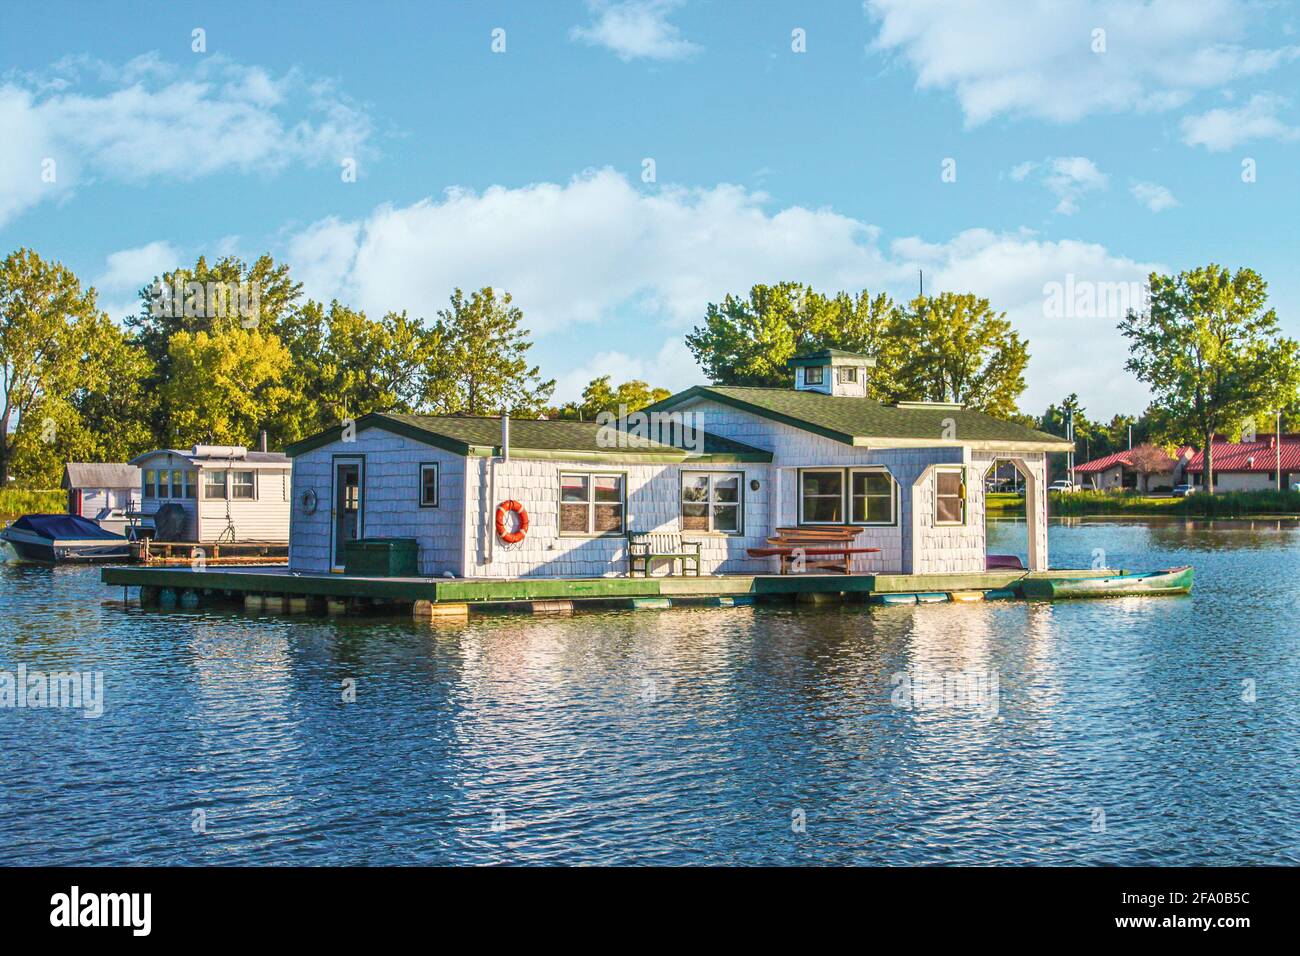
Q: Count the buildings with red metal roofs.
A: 2